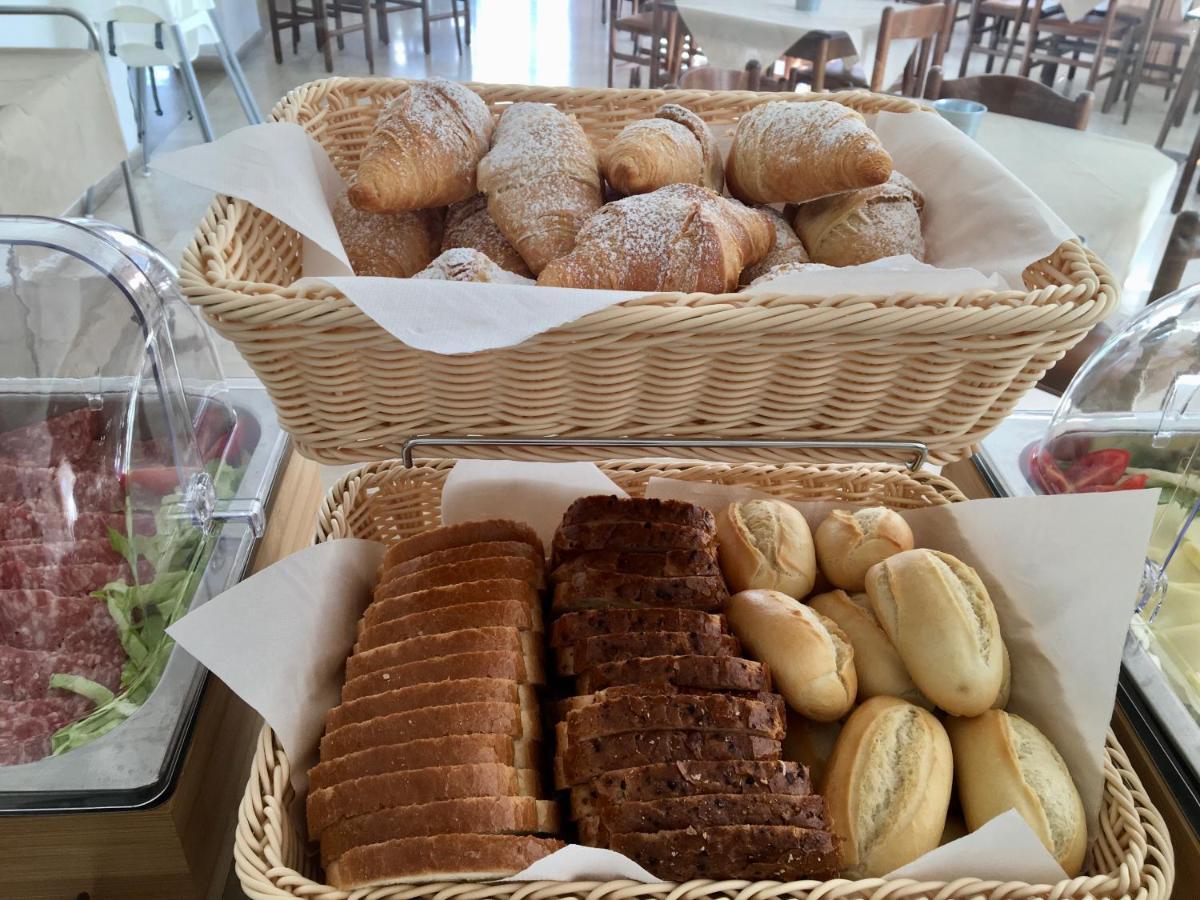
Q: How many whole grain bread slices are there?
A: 13